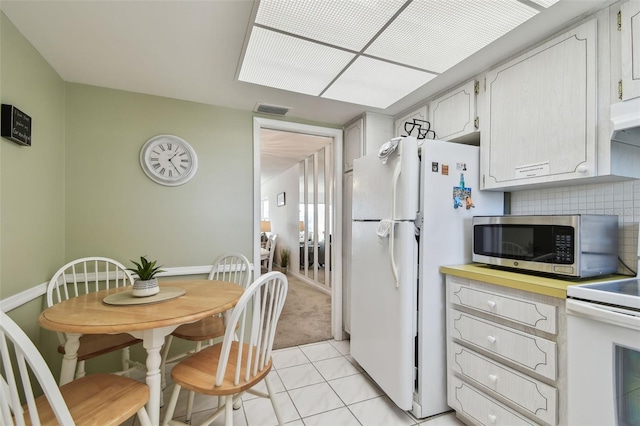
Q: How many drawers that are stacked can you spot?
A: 4